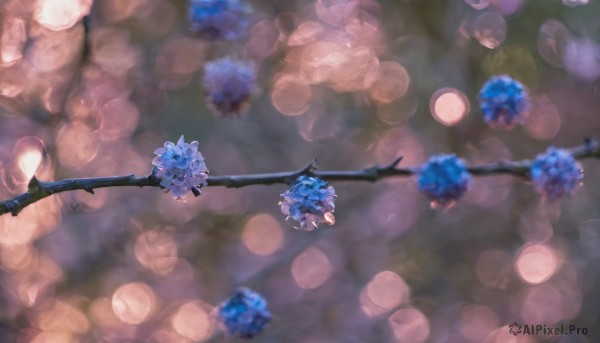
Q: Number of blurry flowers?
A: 6